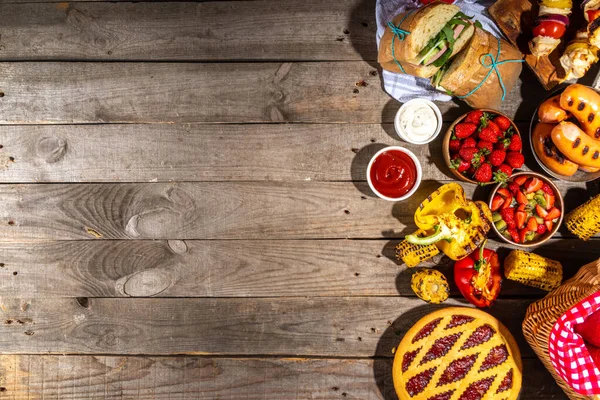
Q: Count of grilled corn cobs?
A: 4